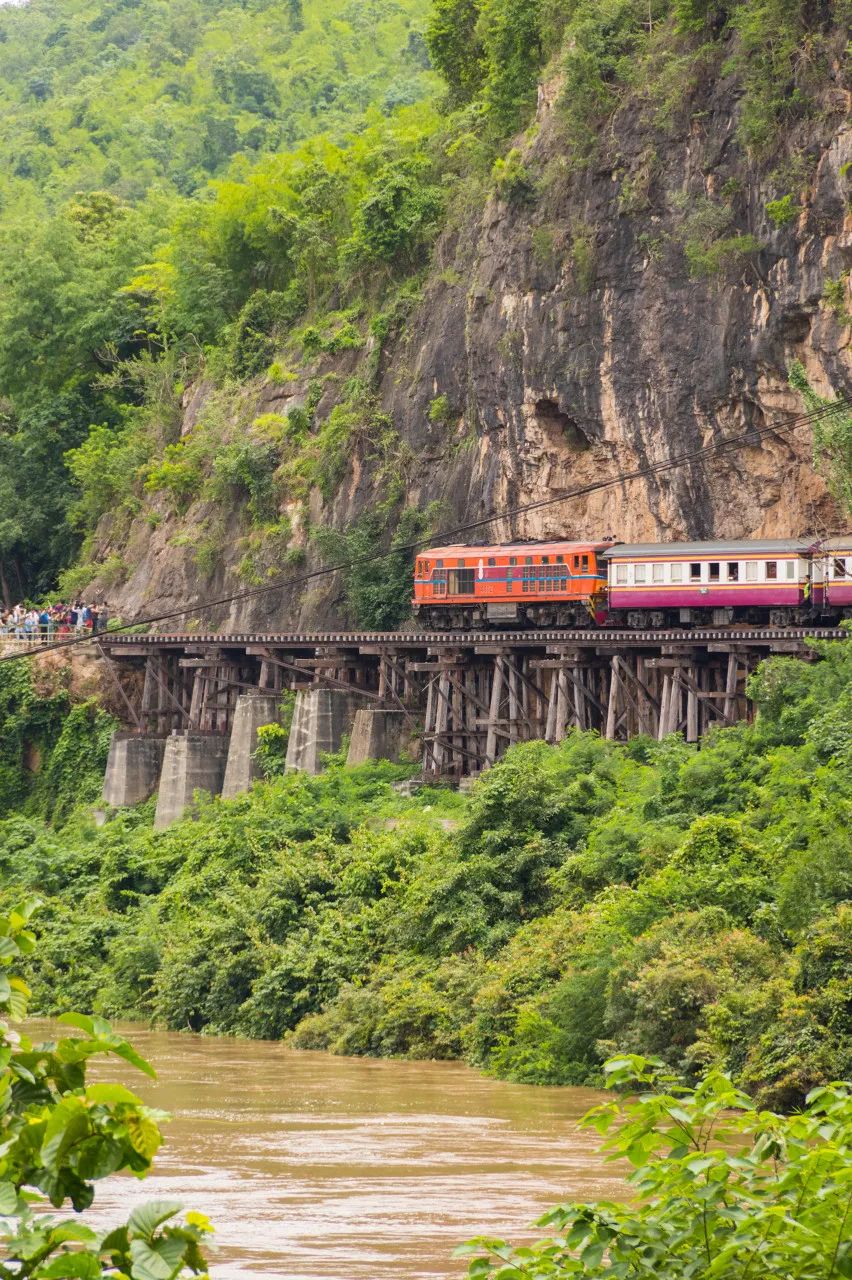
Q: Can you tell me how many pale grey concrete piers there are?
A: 5